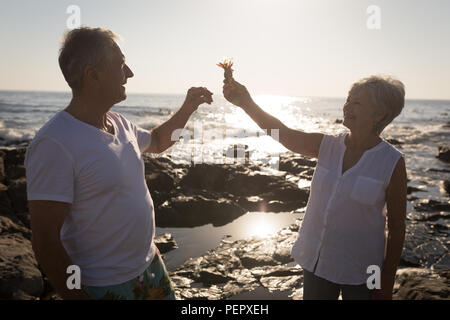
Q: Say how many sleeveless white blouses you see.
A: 1